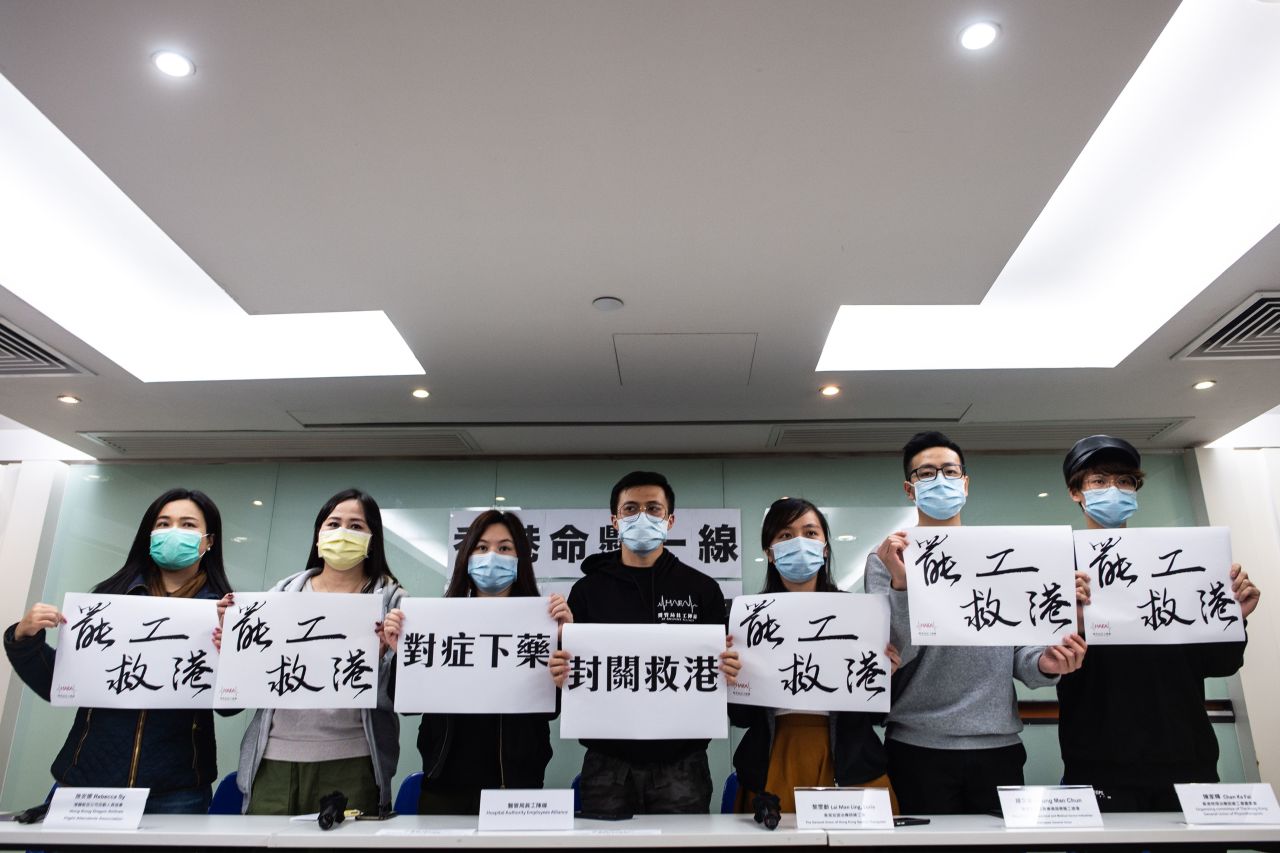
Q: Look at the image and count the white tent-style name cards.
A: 5